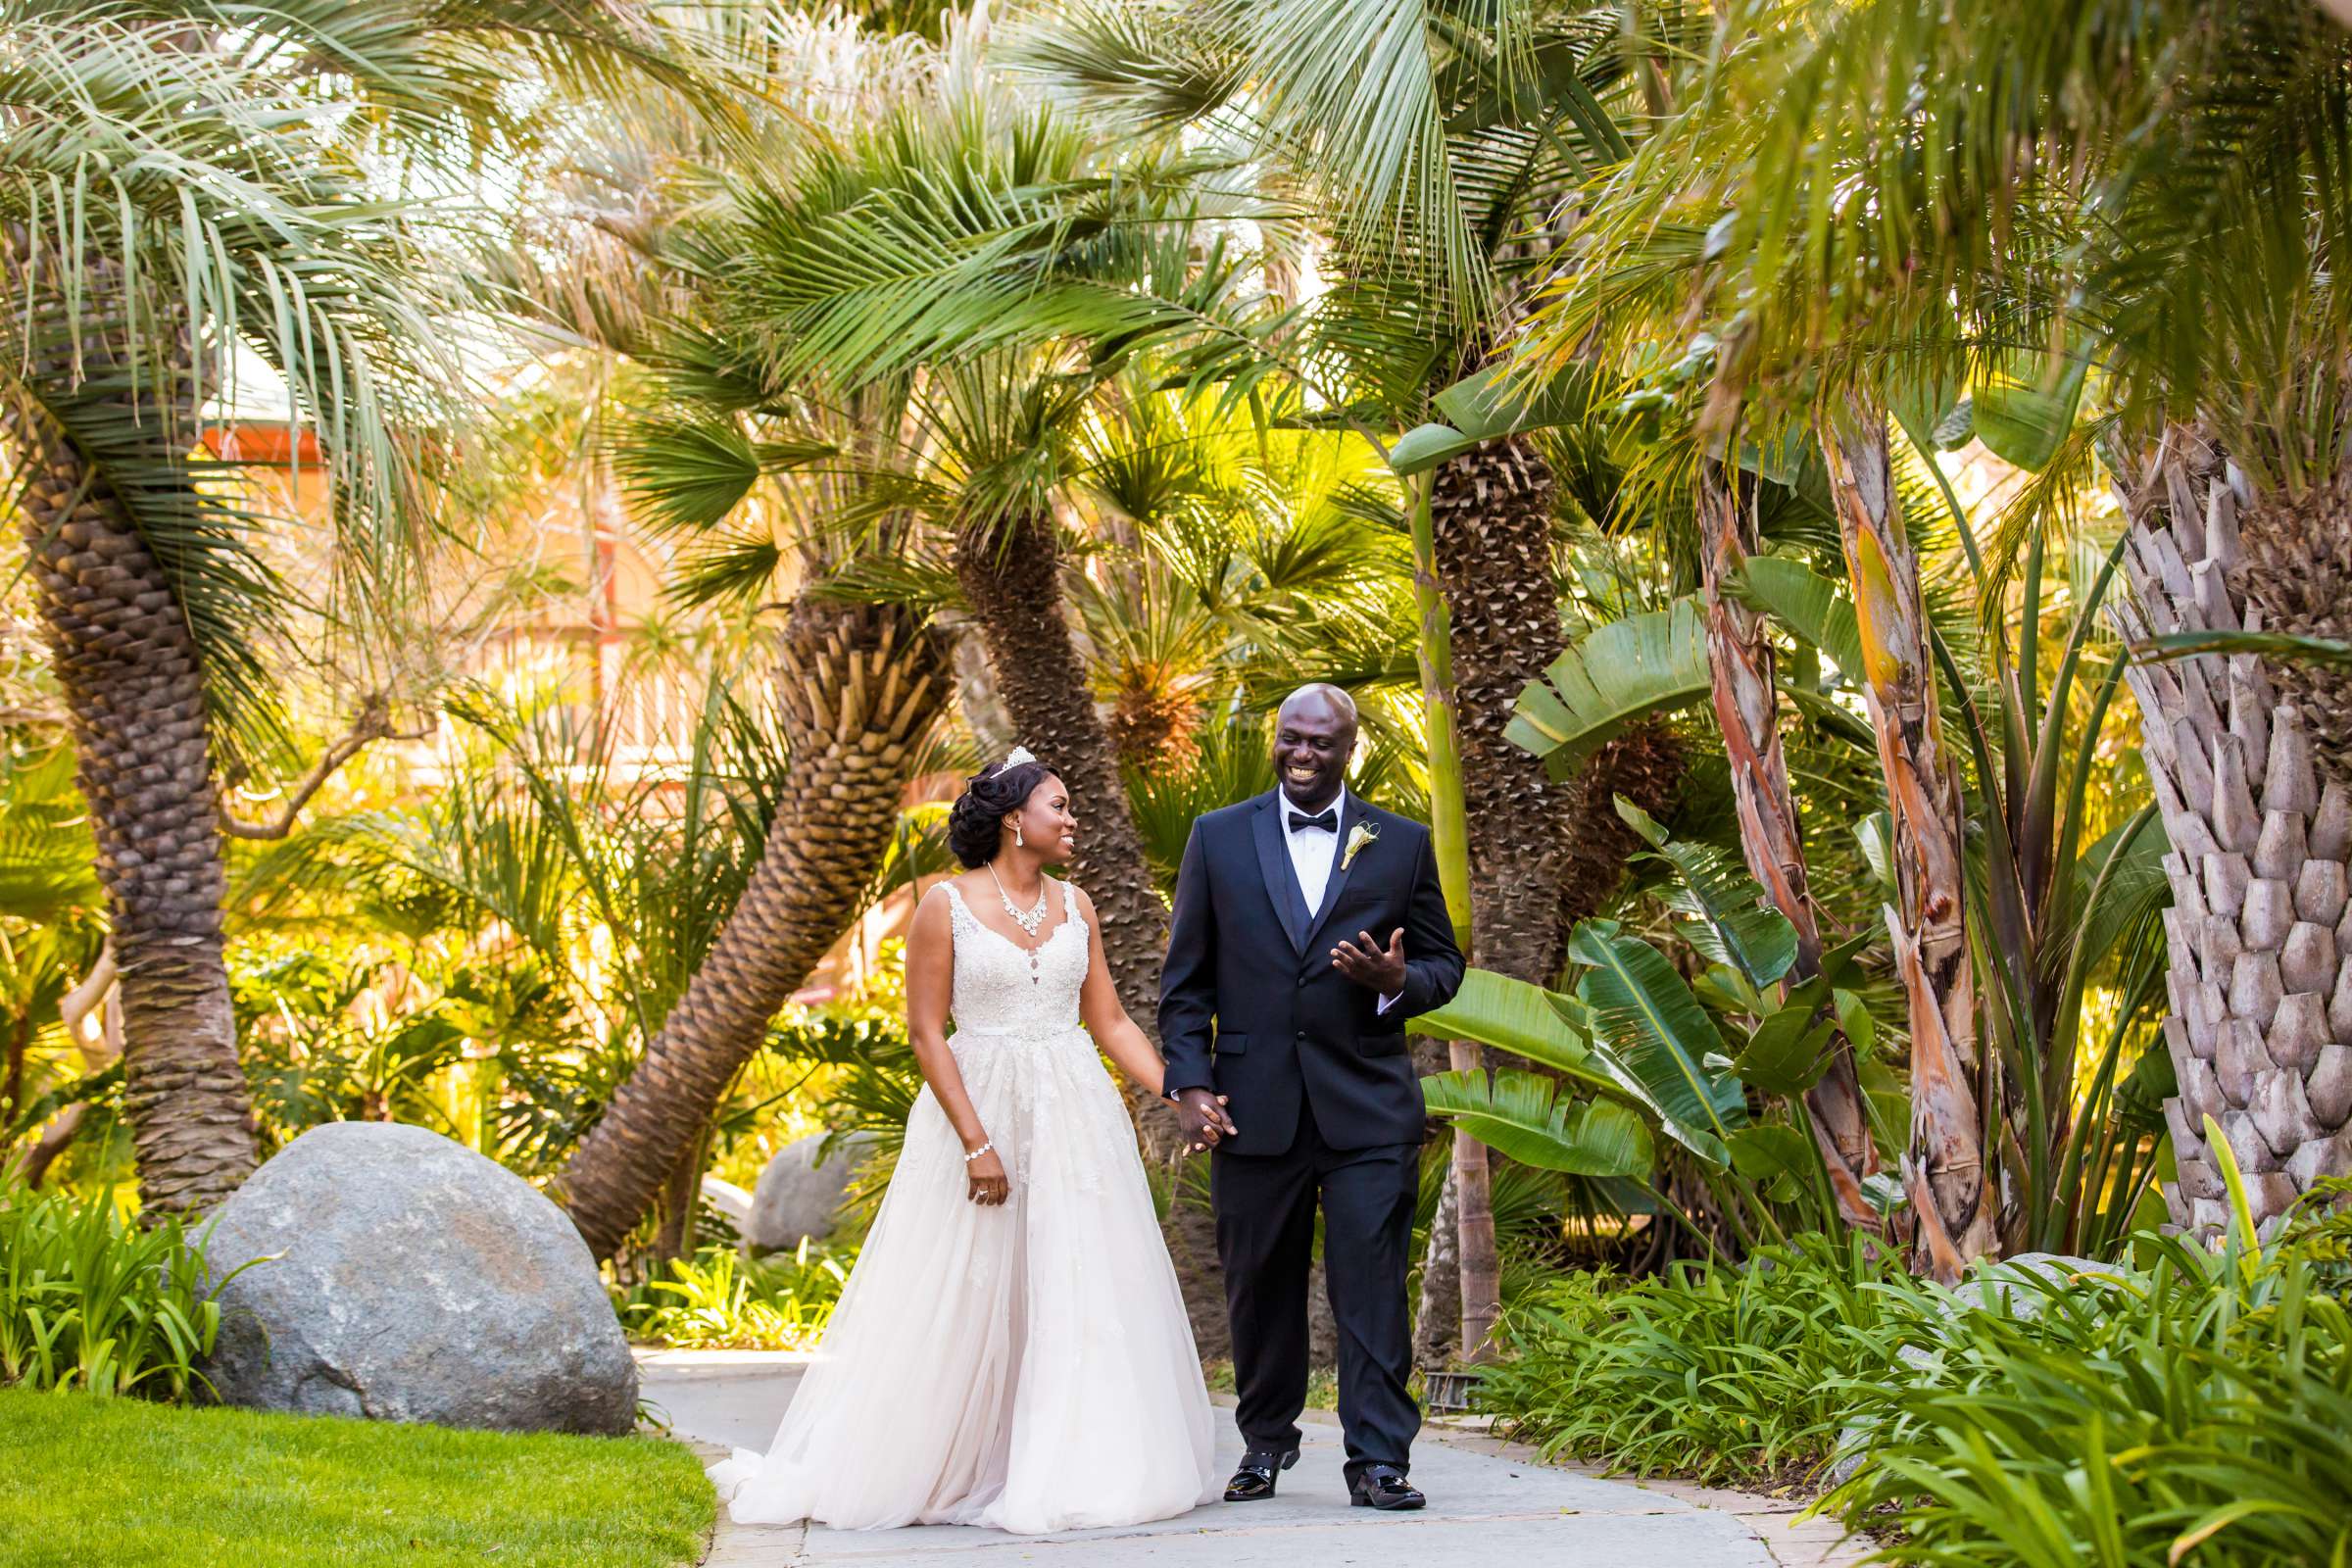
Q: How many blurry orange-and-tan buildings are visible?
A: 1